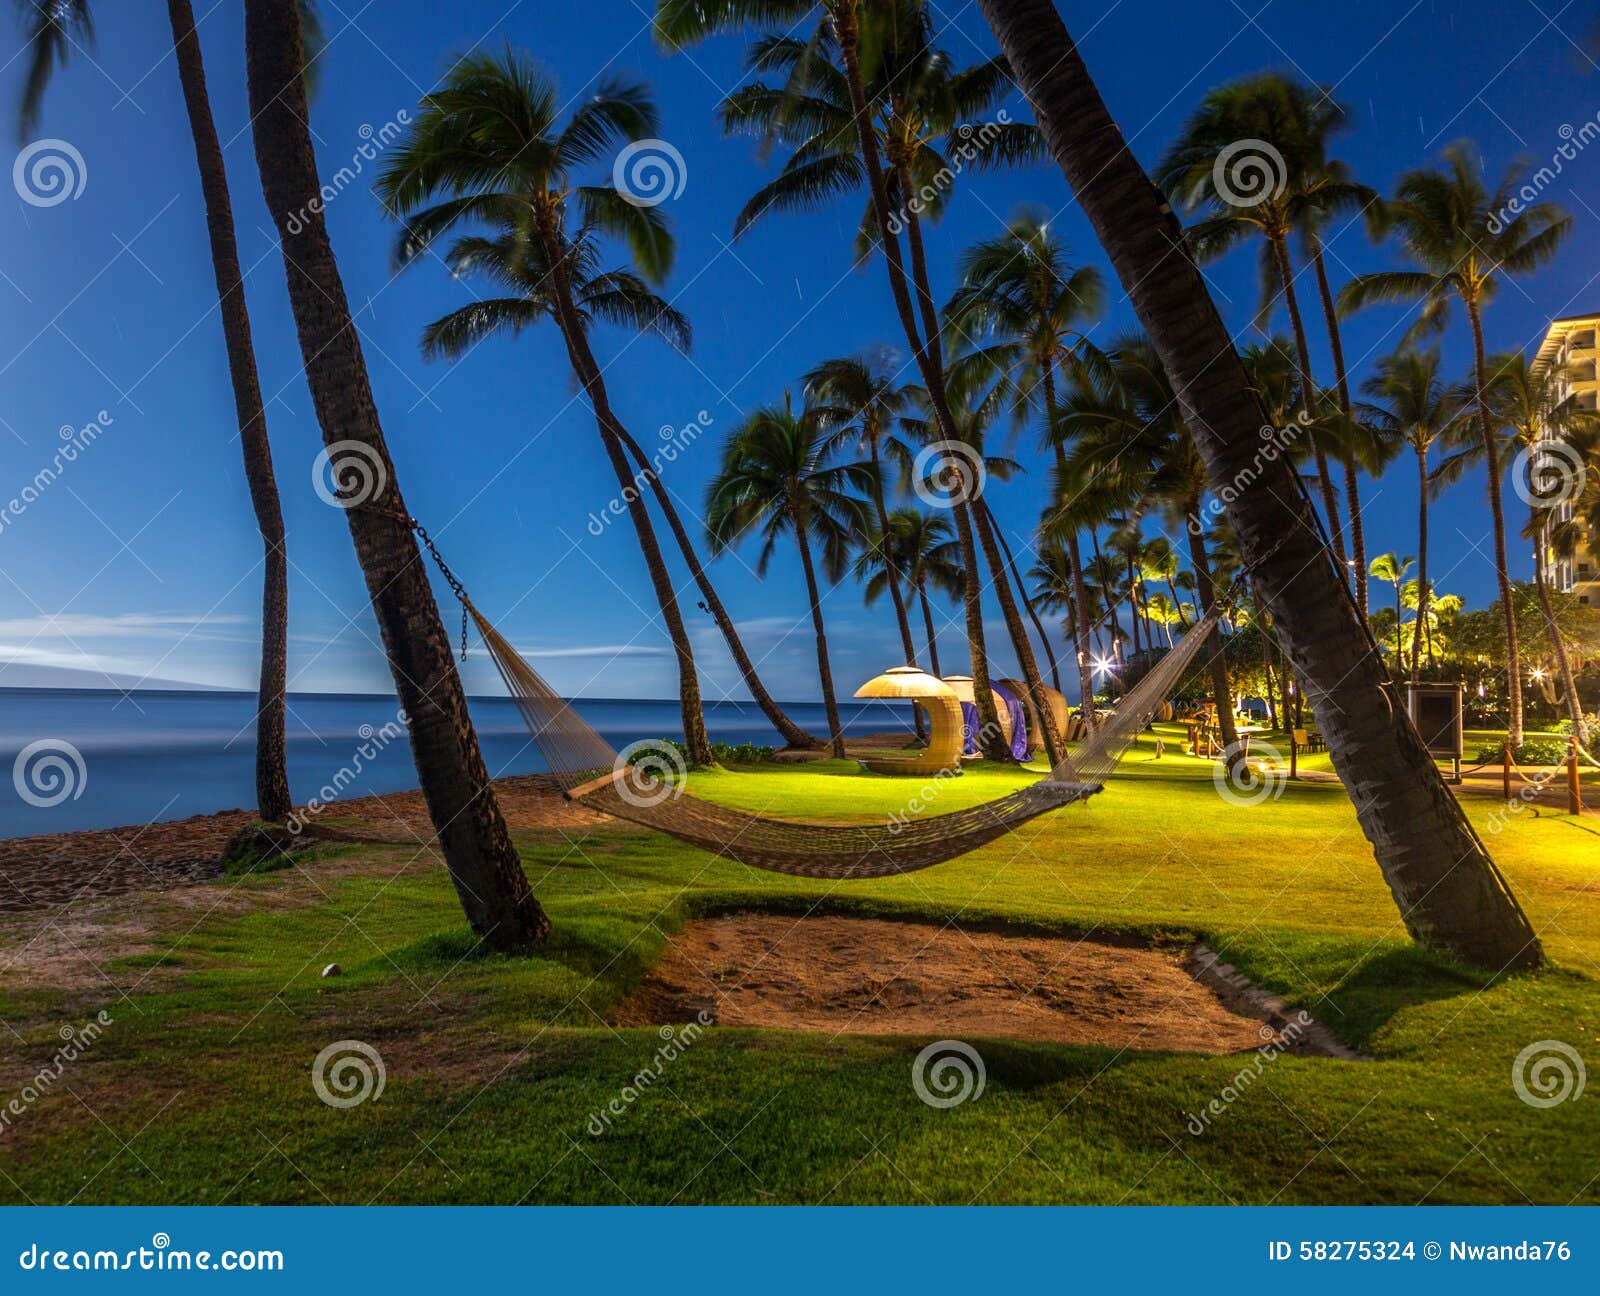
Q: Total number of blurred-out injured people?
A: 0